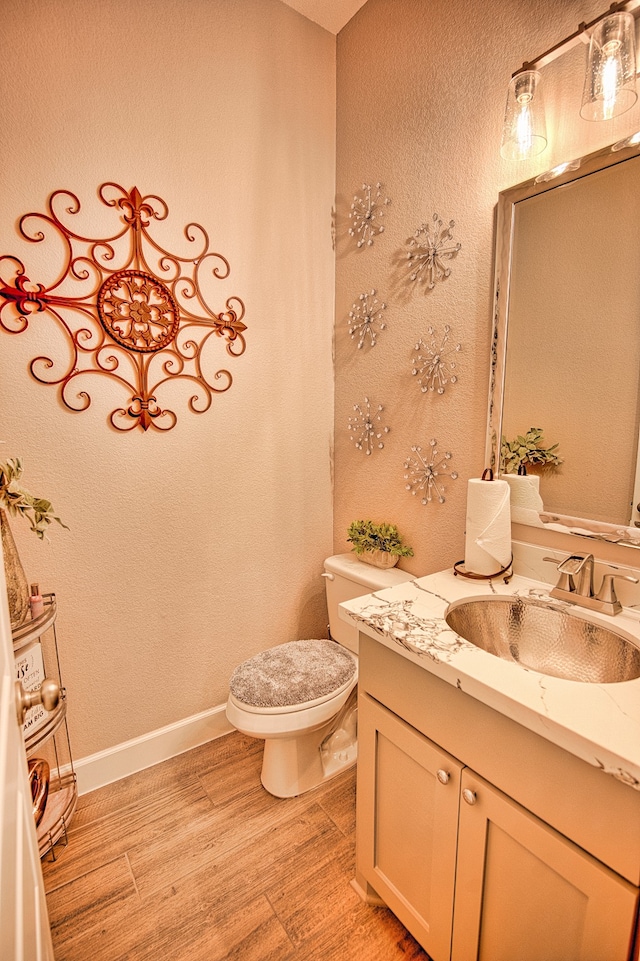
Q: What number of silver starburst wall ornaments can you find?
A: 6